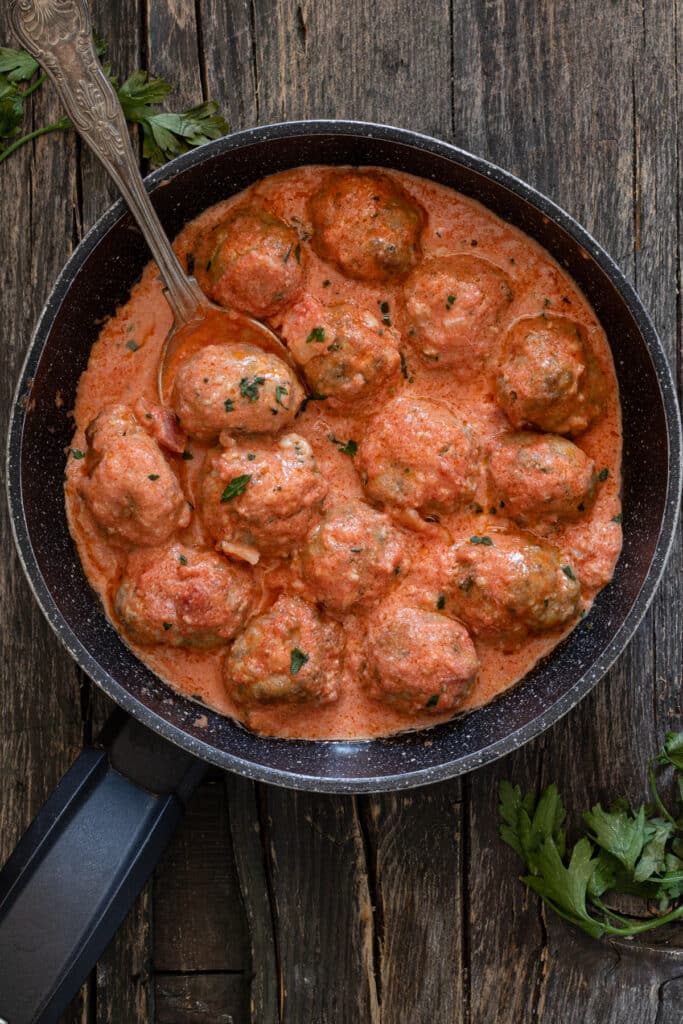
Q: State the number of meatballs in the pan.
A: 15